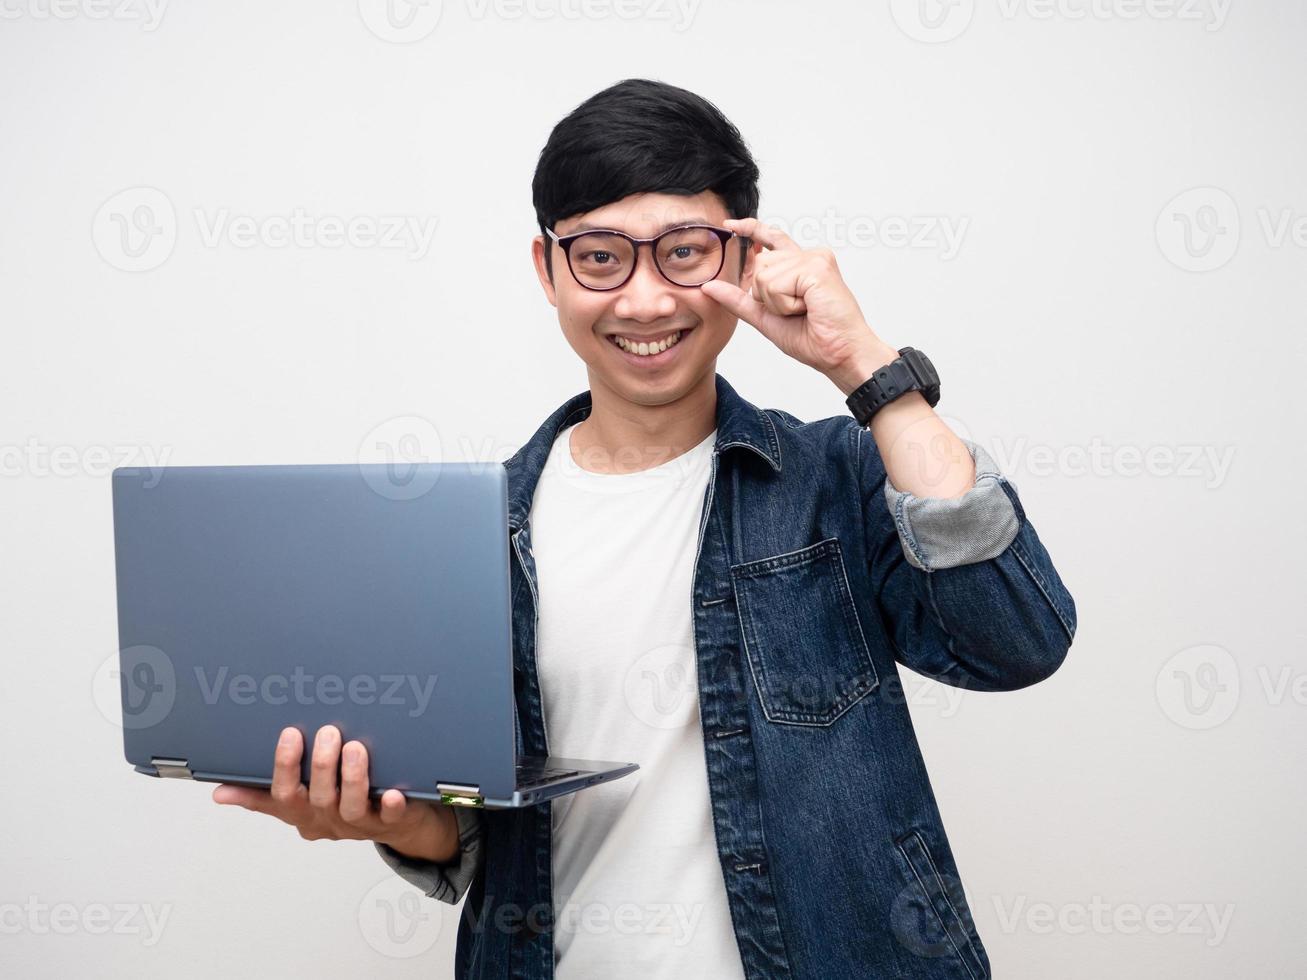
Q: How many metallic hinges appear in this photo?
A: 2